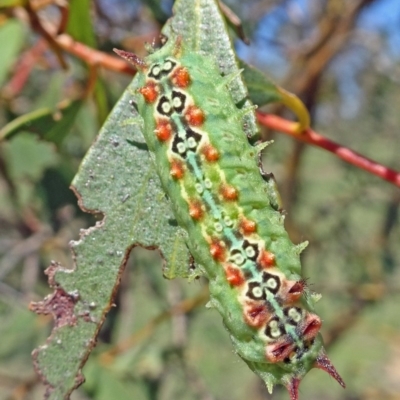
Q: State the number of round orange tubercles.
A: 12